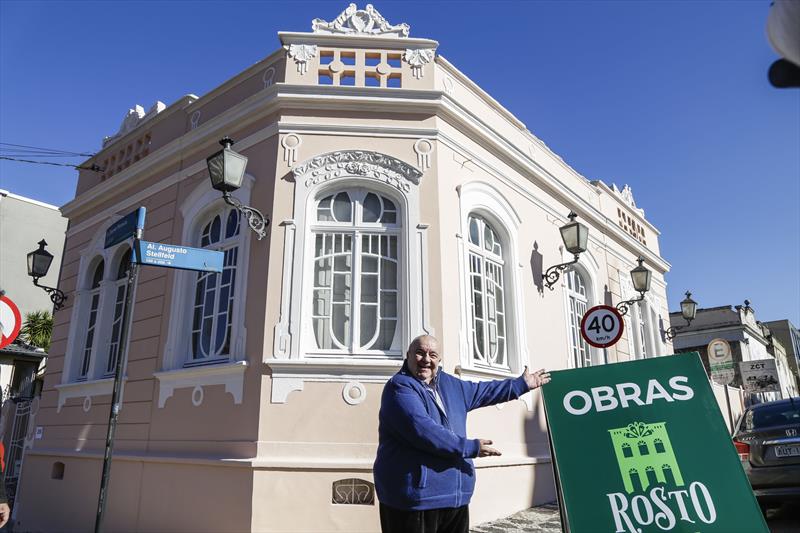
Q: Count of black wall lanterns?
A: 5